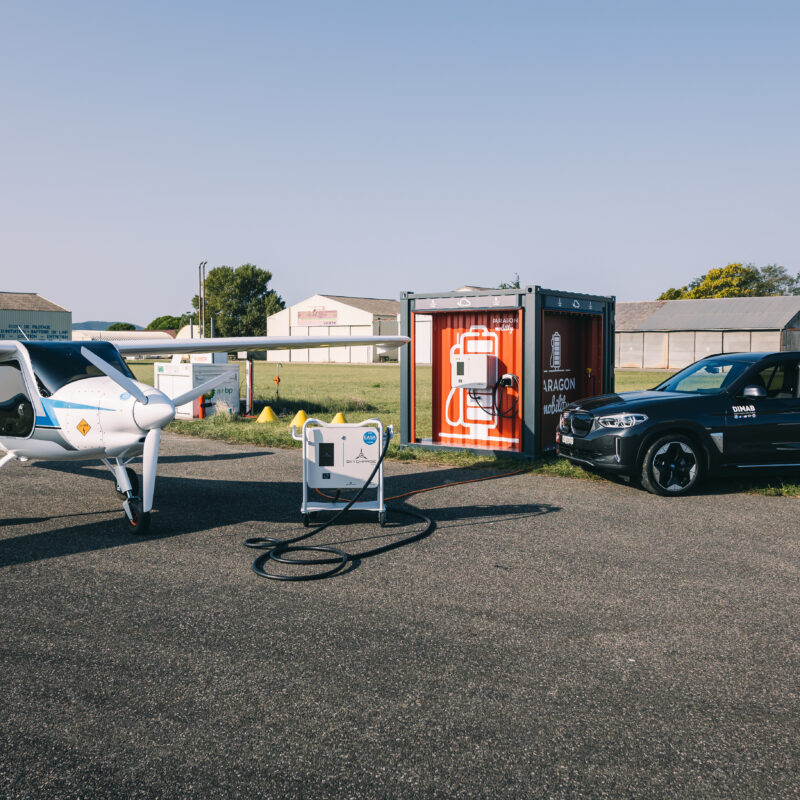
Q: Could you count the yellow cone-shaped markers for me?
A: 3